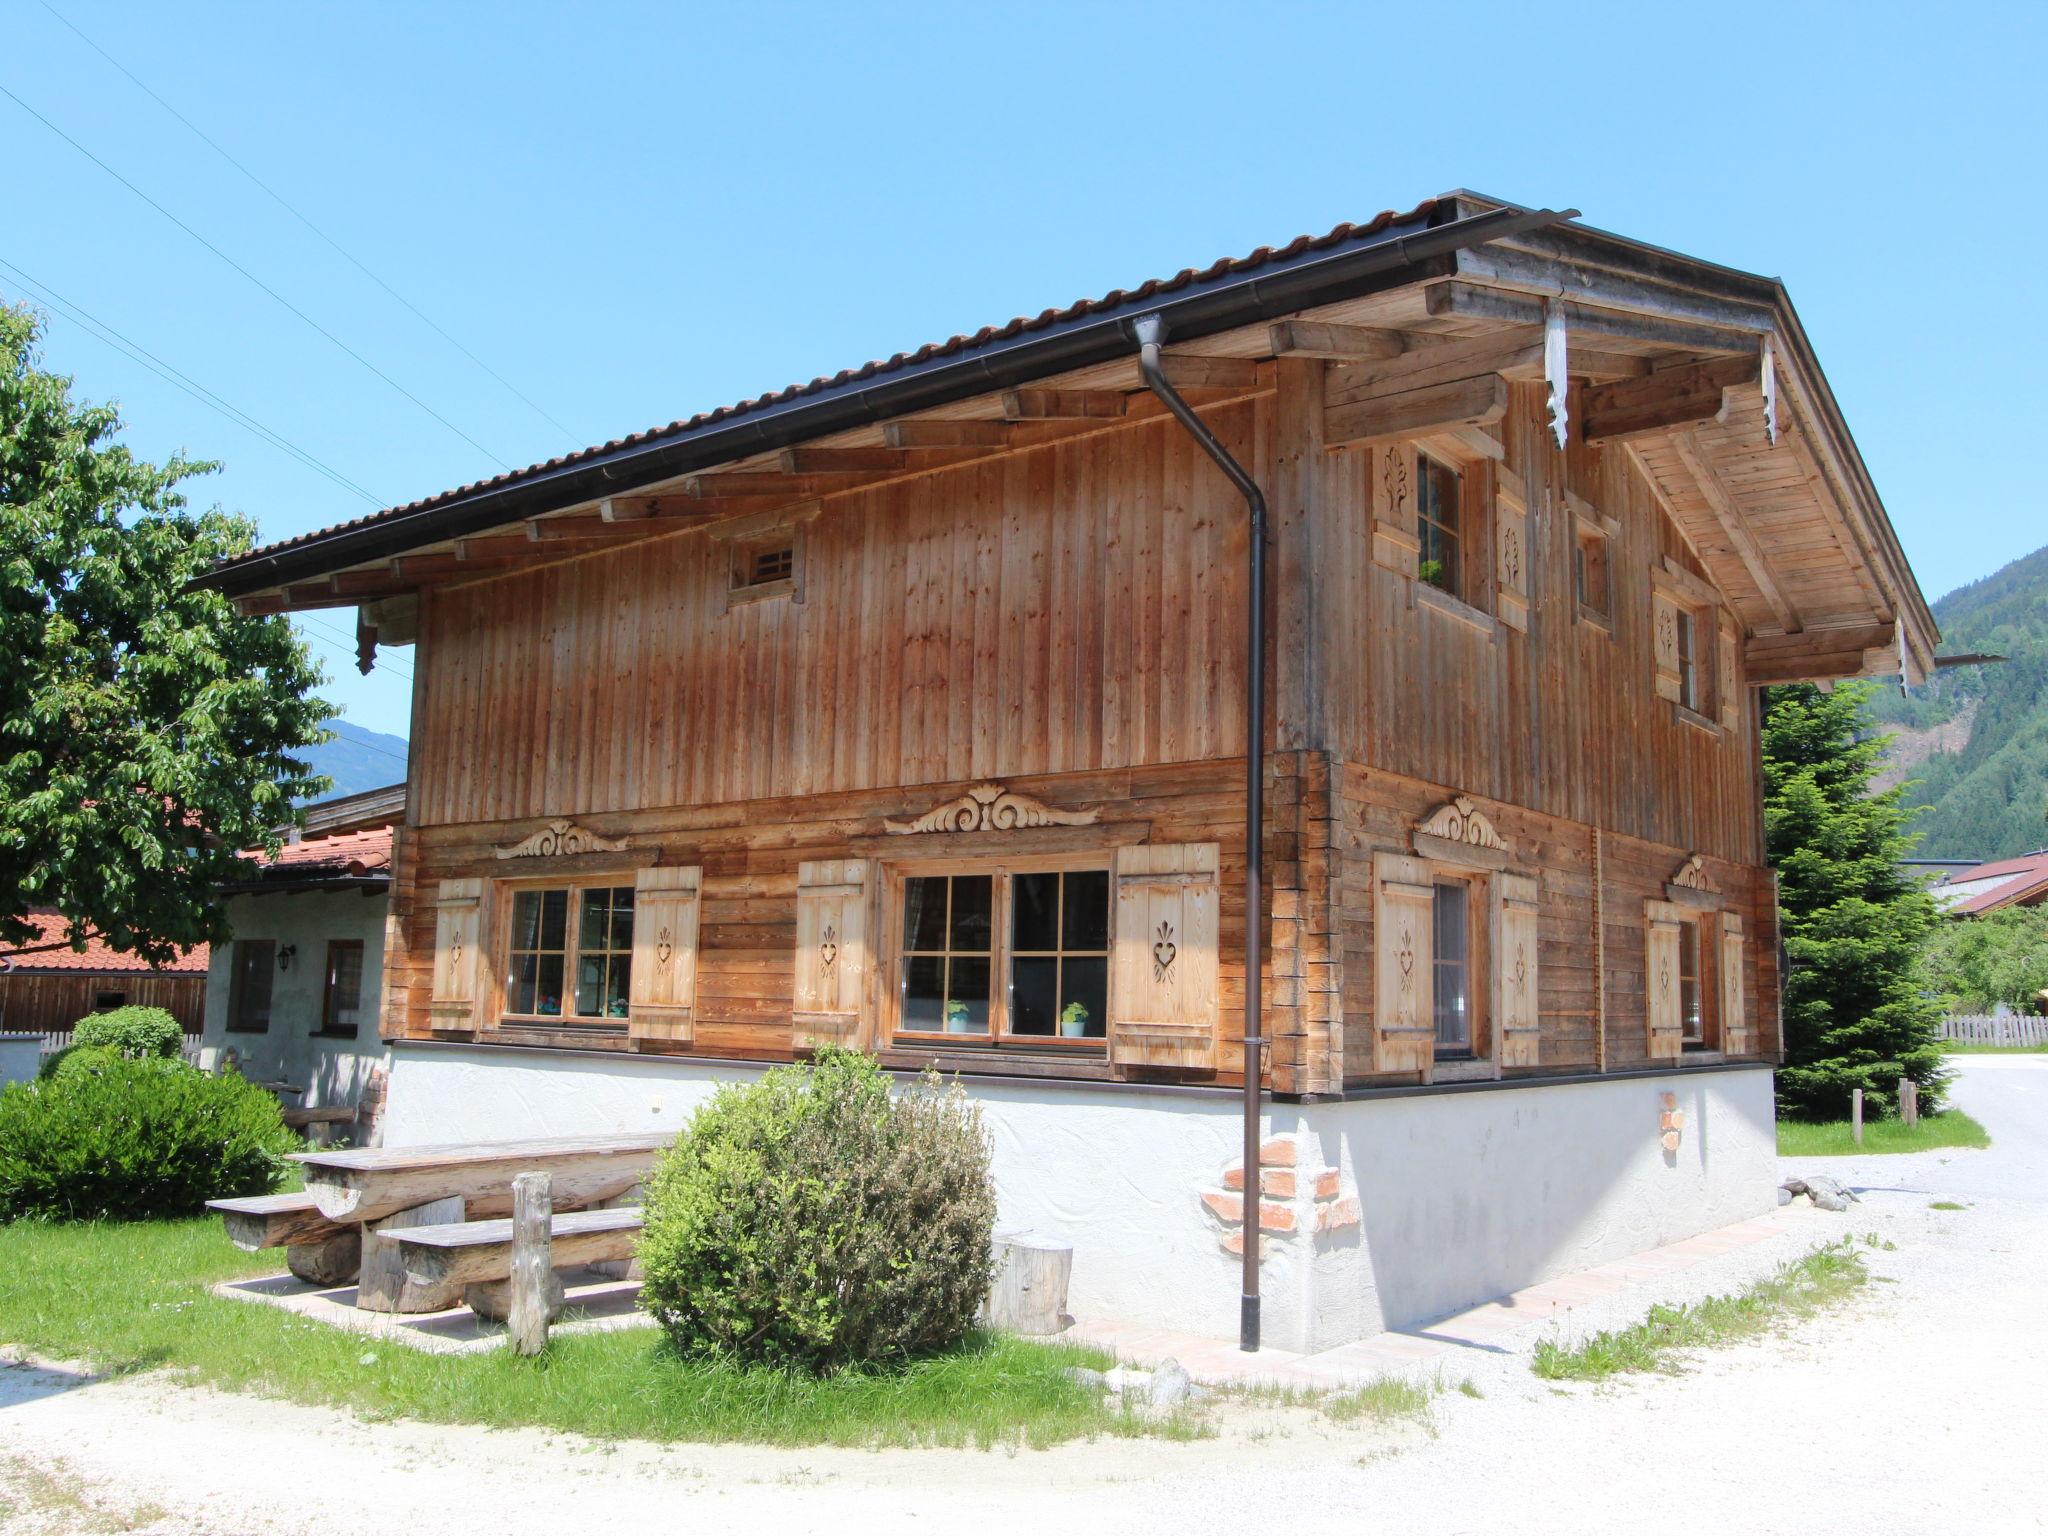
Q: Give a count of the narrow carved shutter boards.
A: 12